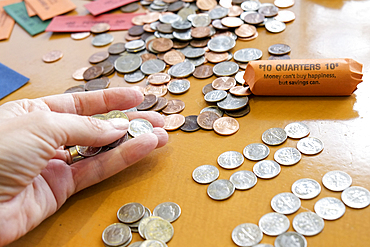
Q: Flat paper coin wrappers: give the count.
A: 7